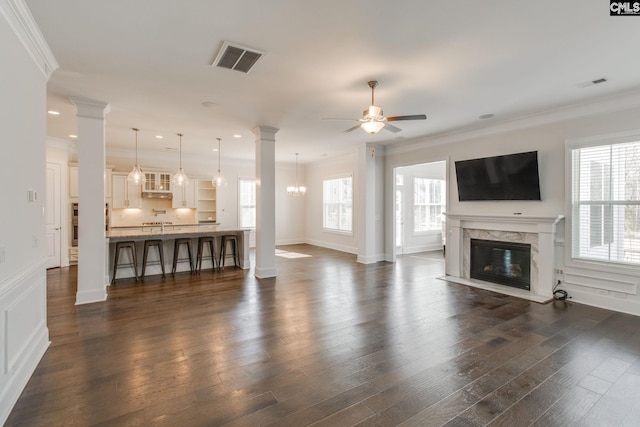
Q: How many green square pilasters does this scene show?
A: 0